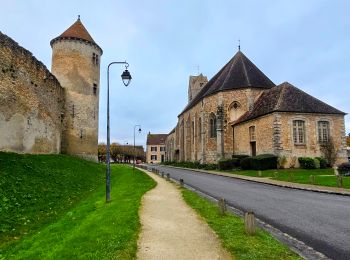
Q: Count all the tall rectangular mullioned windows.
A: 2